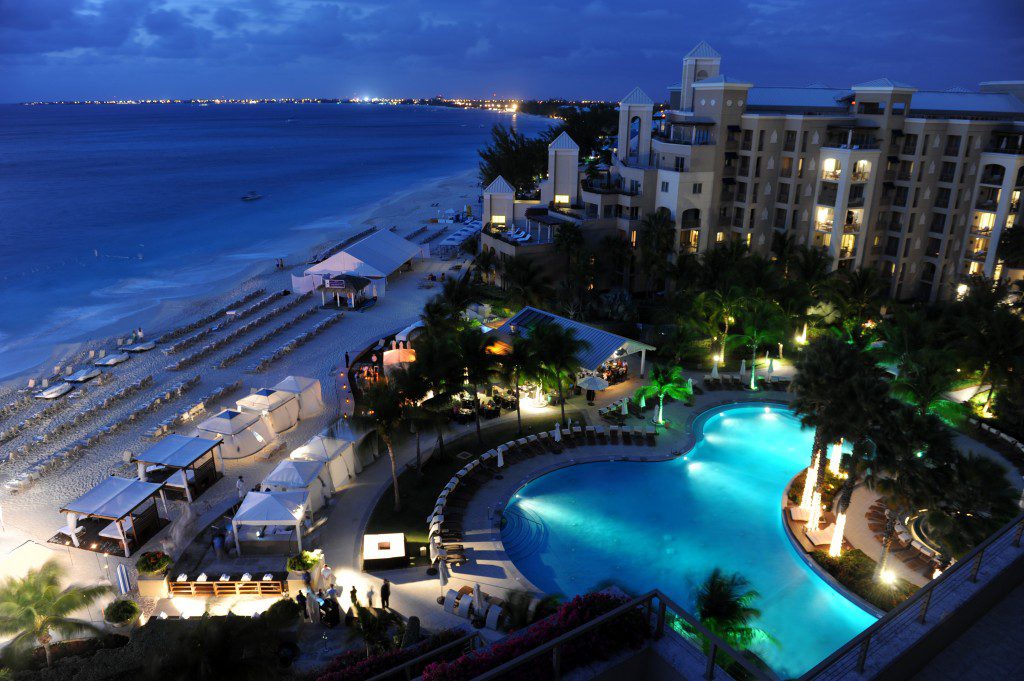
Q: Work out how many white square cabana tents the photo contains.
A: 7